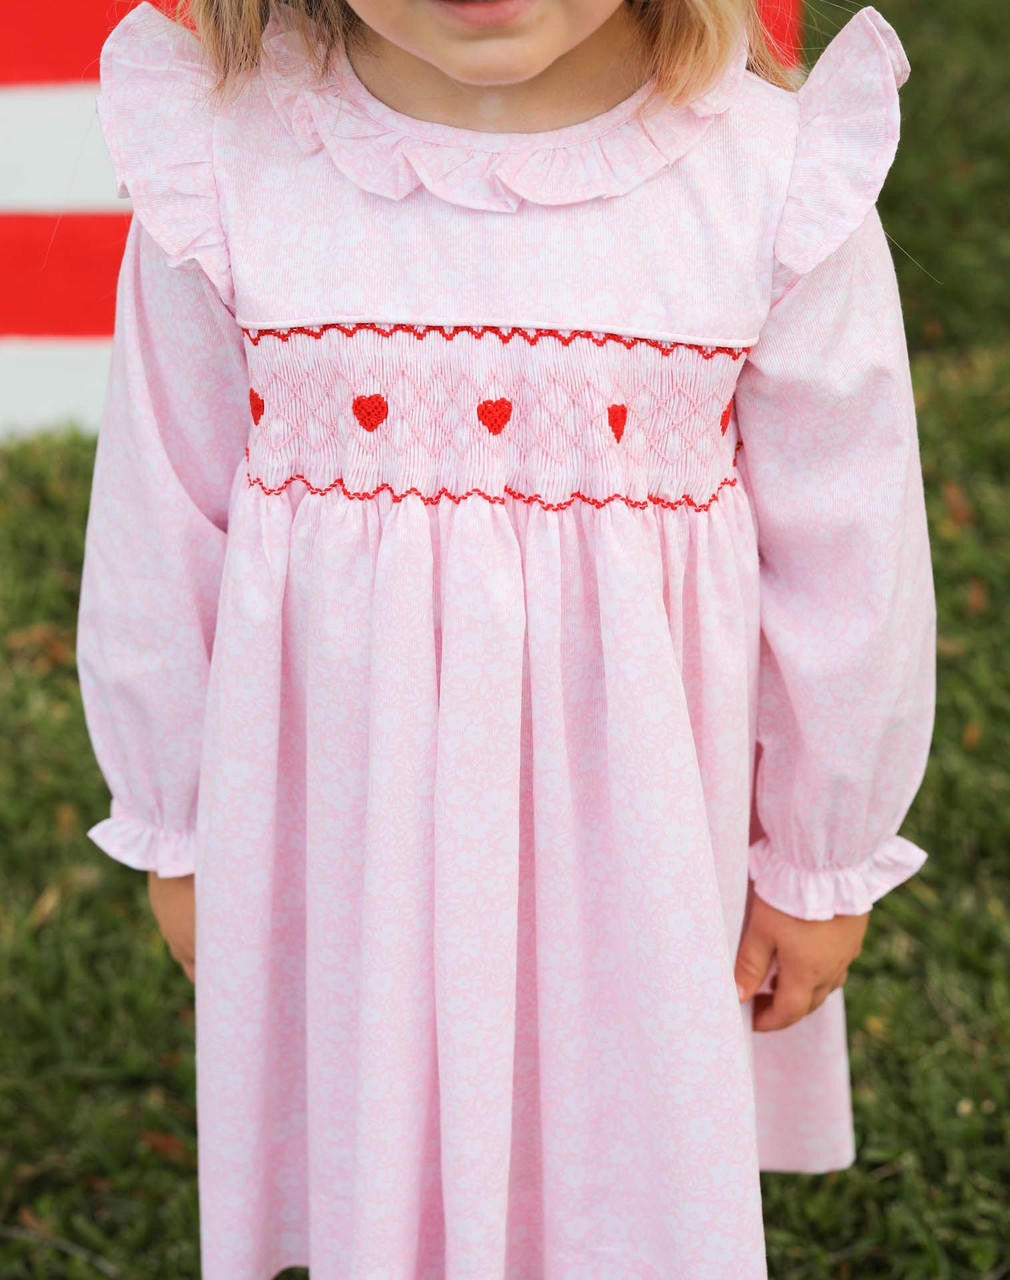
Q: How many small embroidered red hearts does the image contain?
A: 5